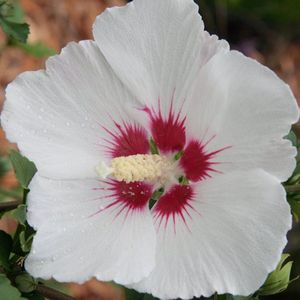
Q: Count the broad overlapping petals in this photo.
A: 5